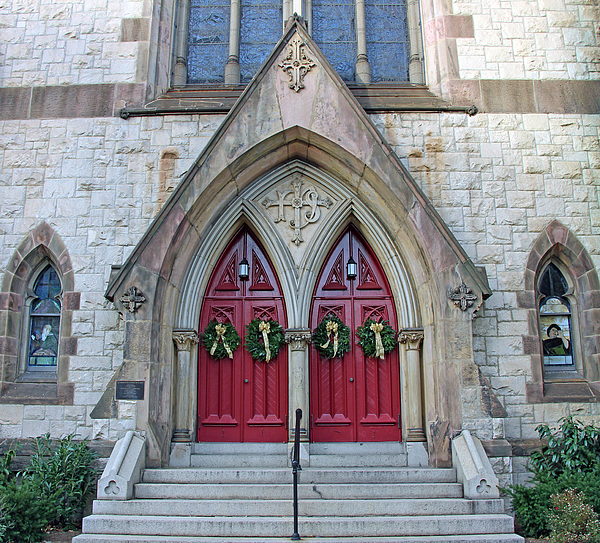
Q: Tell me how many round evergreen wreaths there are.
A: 4